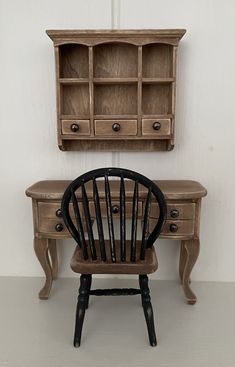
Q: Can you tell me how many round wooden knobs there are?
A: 8